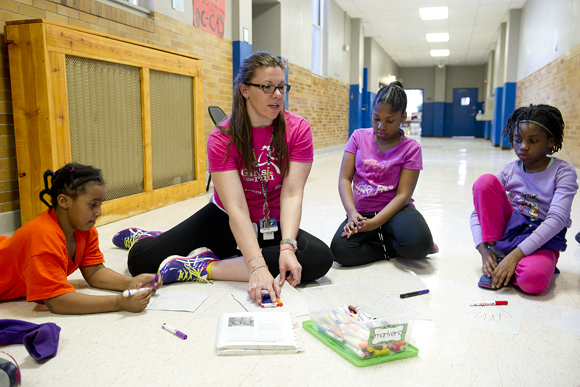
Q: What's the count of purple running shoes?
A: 2